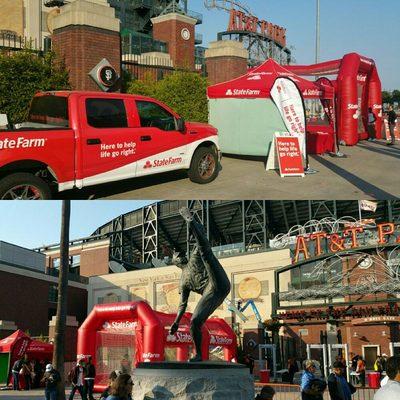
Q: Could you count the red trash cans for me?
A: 2